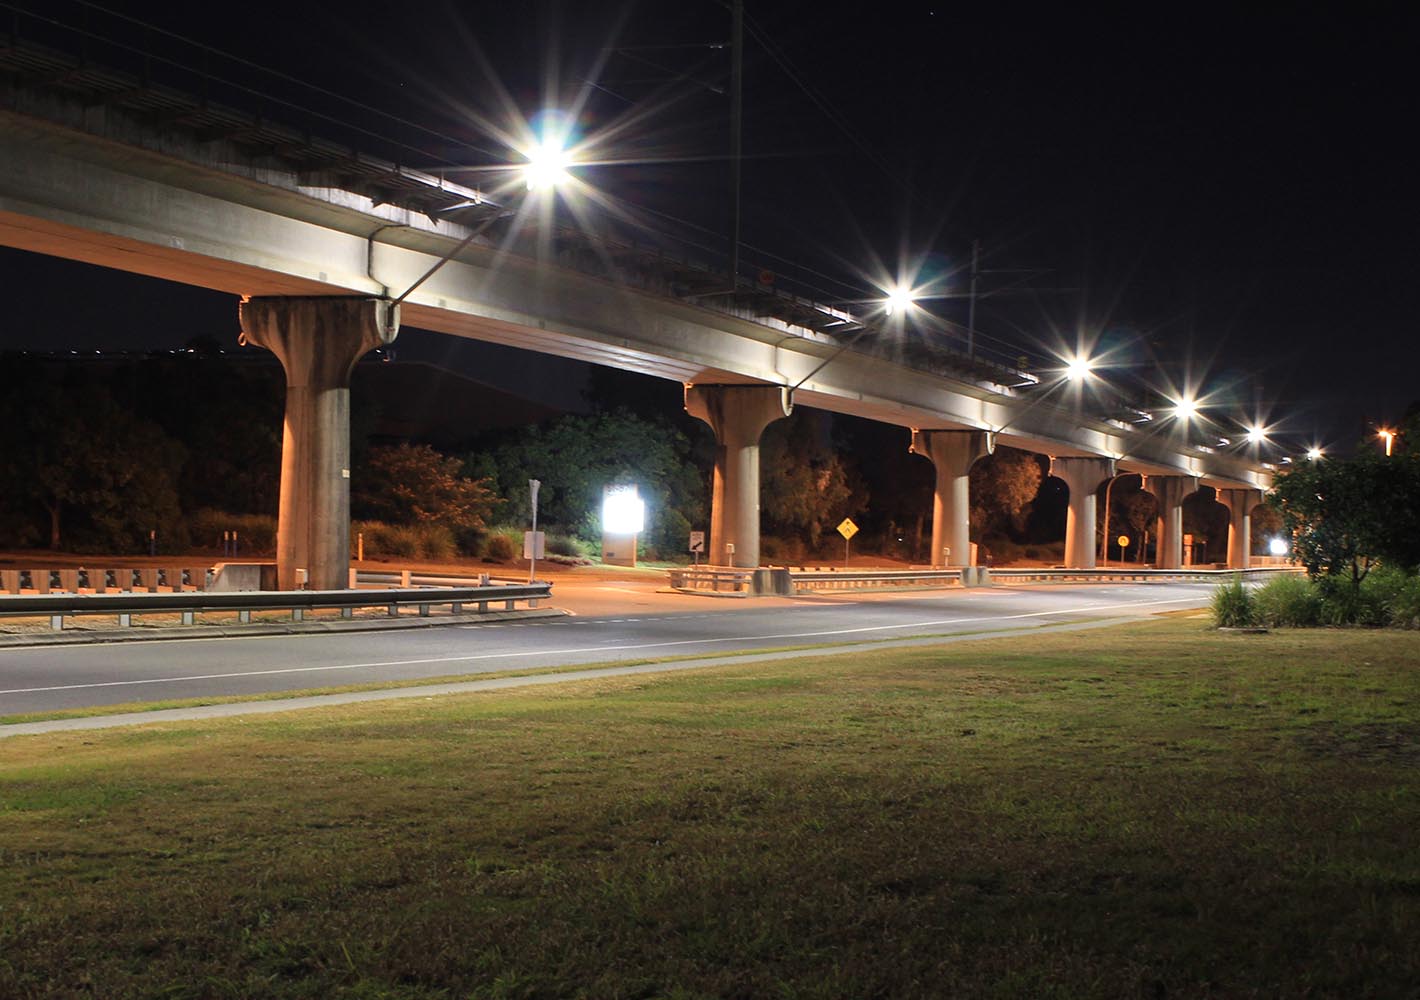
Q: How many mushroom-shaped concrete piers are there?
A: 6